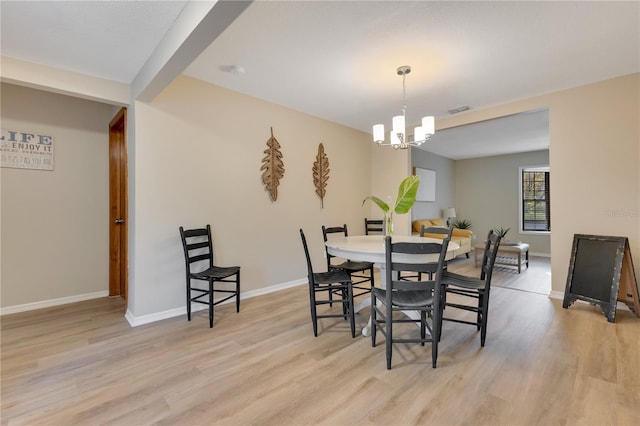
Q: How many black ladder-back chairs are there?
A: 7